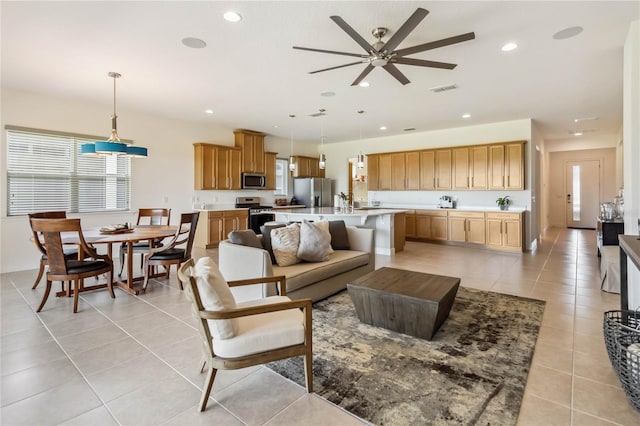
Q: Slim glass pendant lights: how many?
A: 3